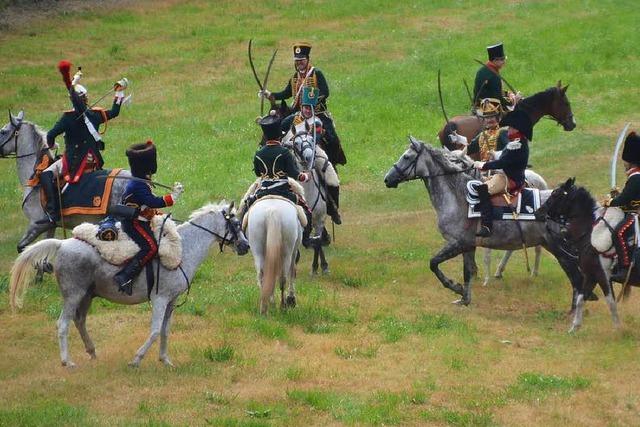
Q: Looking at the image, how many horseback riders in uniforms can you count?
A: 9